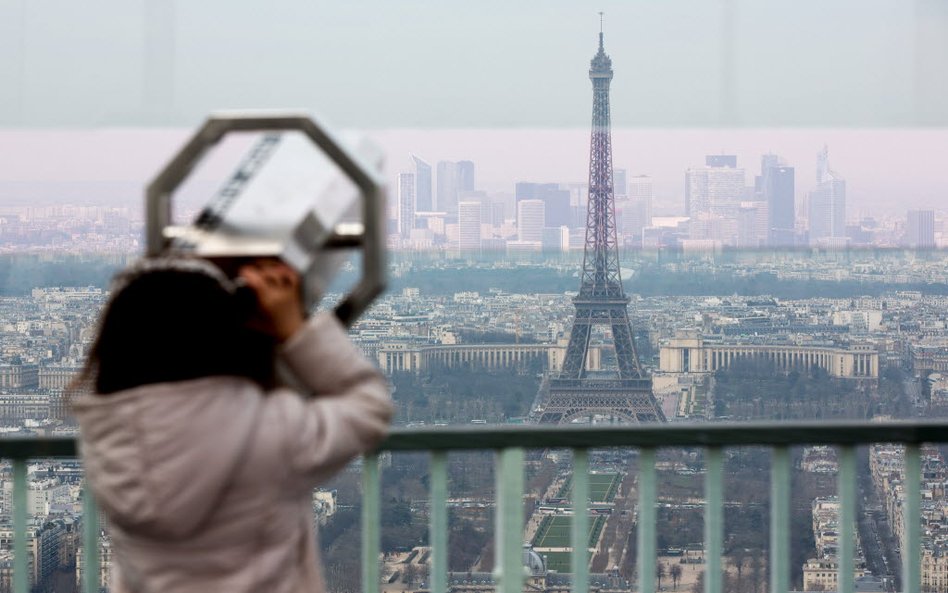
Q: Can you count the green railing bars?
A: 11